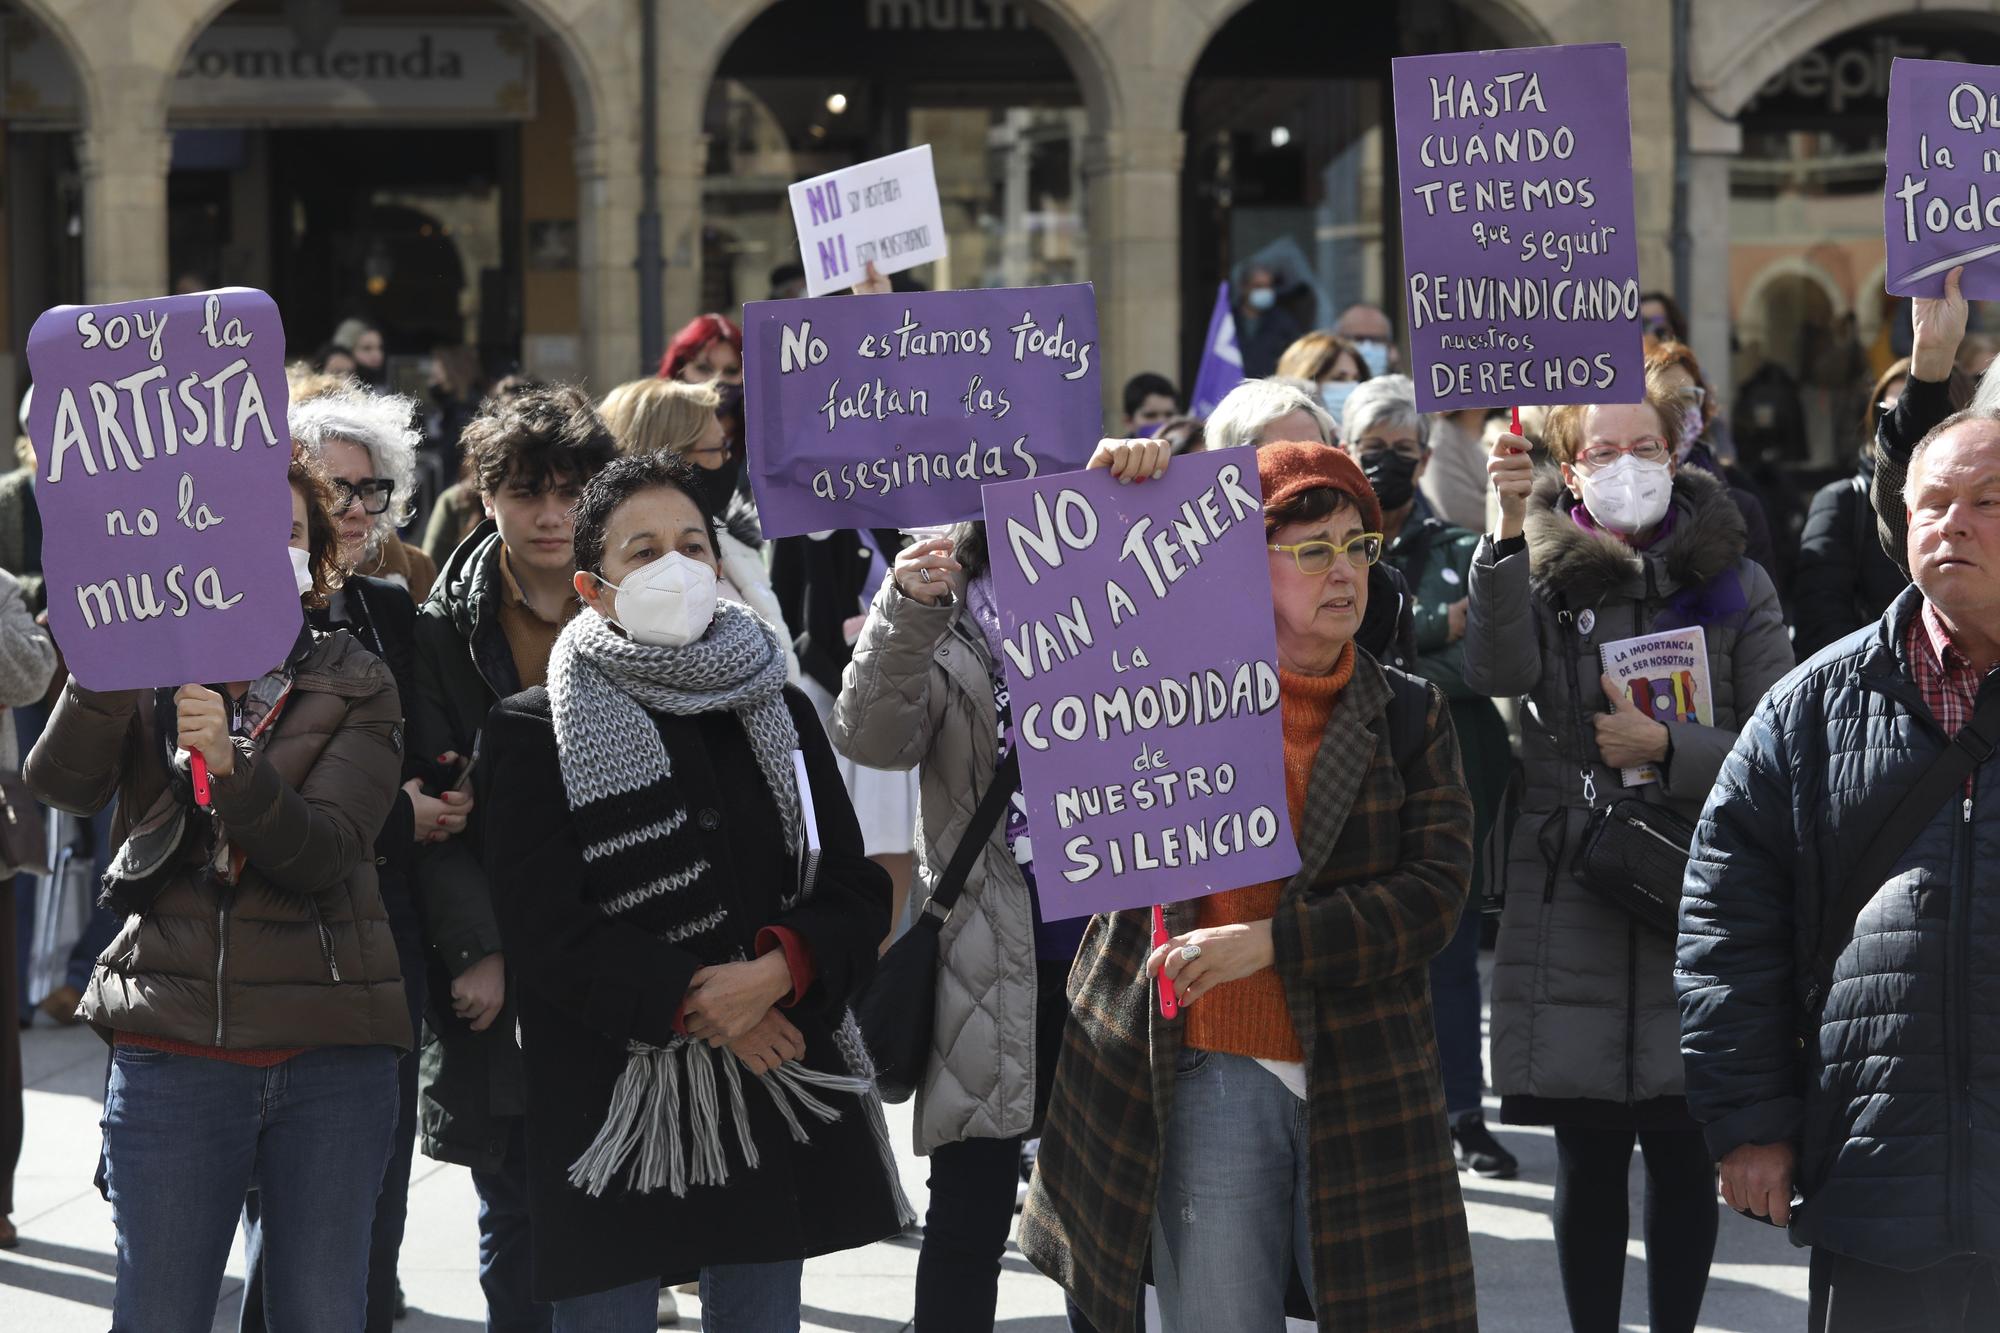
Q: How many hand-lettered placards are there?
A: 6